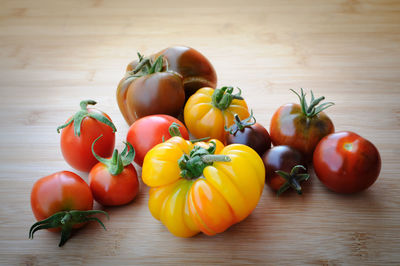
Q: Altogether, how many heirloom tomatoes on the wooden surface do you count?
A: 11